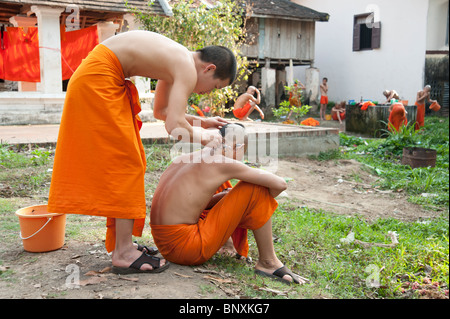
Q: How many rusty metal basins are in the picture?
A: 1